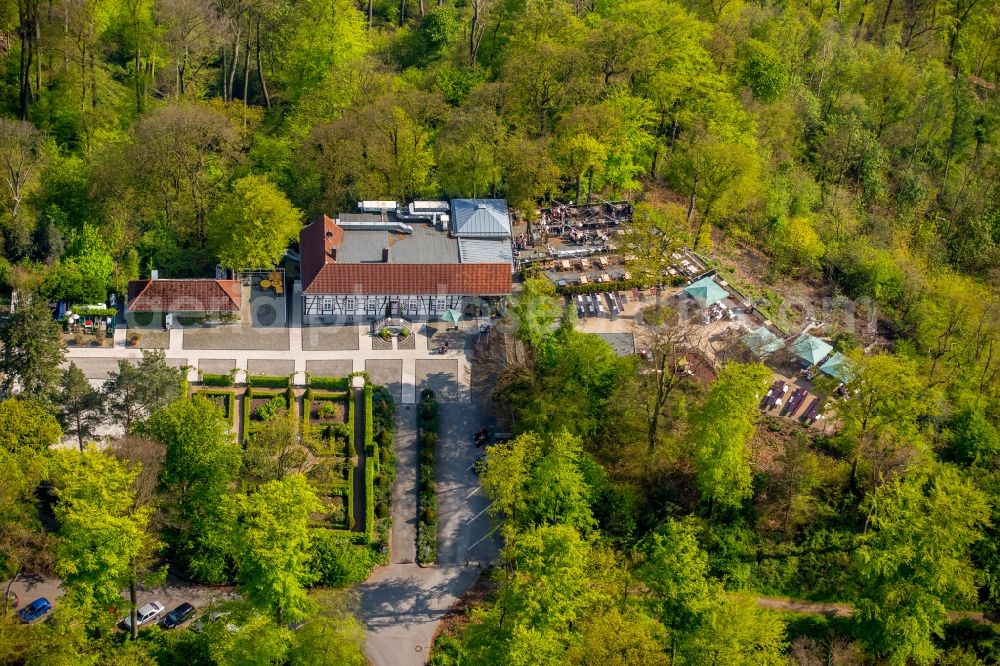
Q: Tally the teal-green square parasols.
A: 5